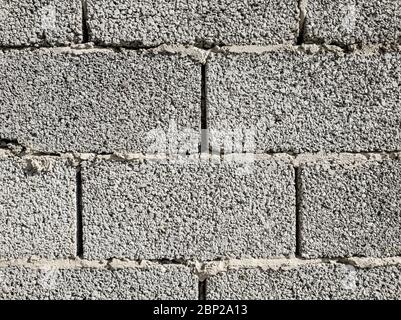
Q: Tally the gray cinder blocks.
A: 10